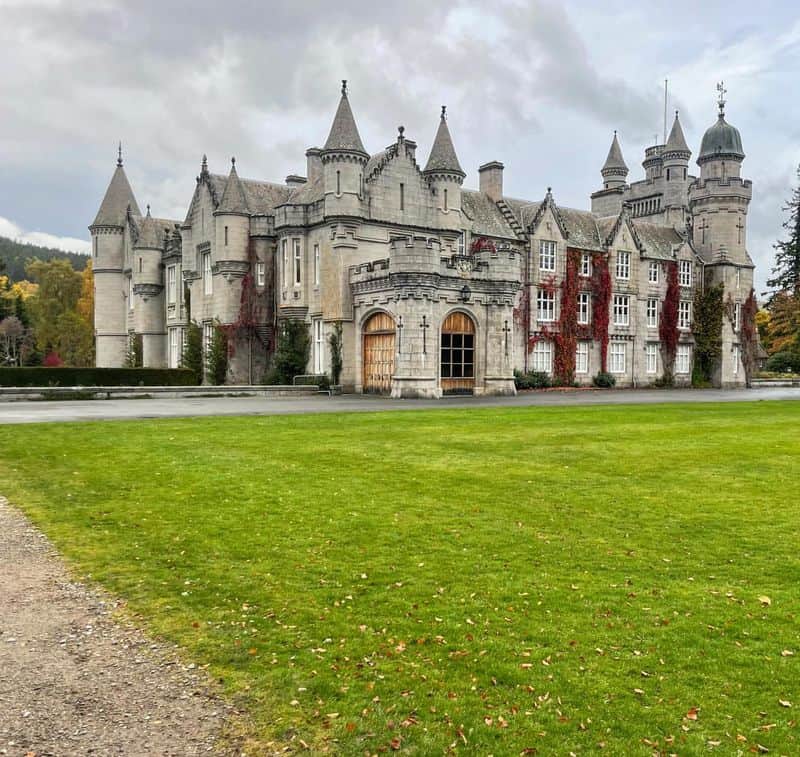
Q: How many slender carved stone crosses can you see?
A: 5